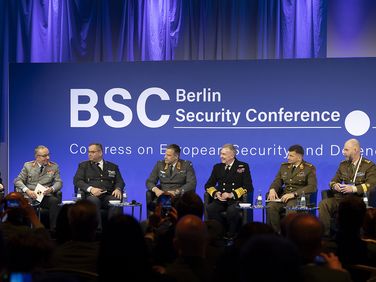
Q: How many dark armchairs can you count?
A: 6